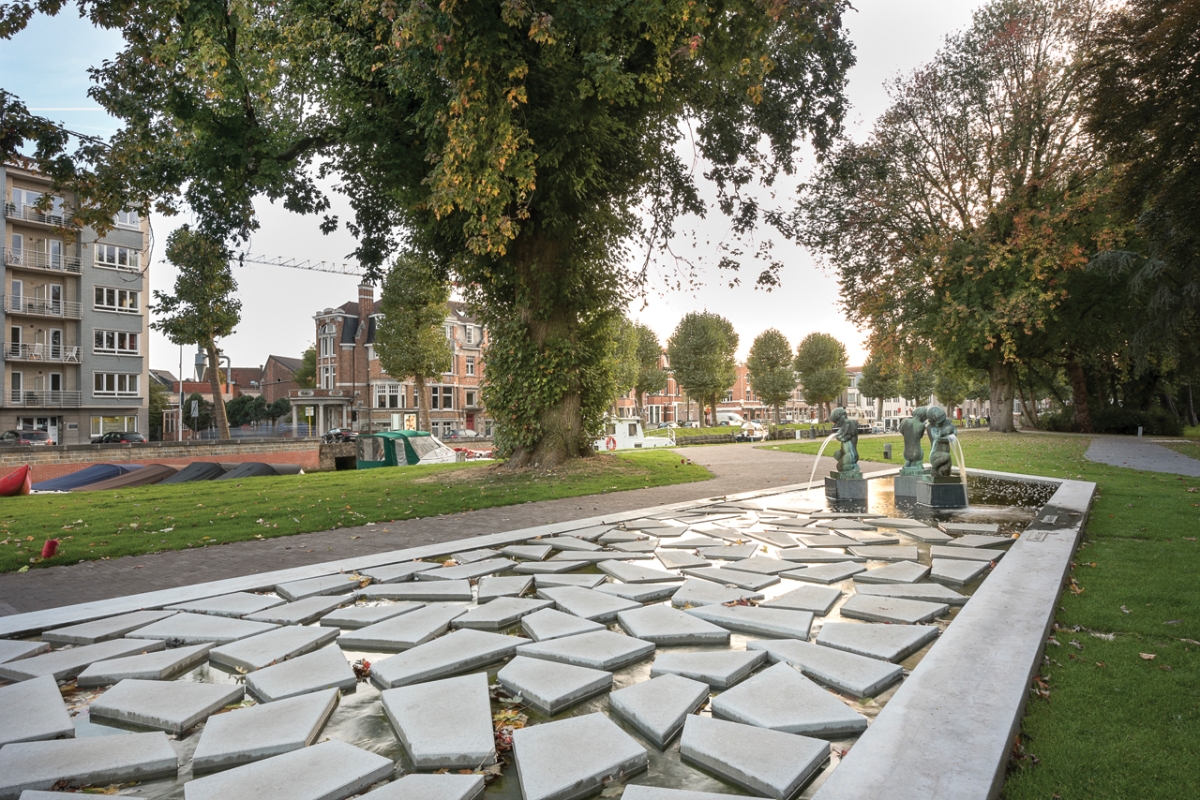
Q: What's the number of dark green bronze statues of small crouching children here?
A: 3